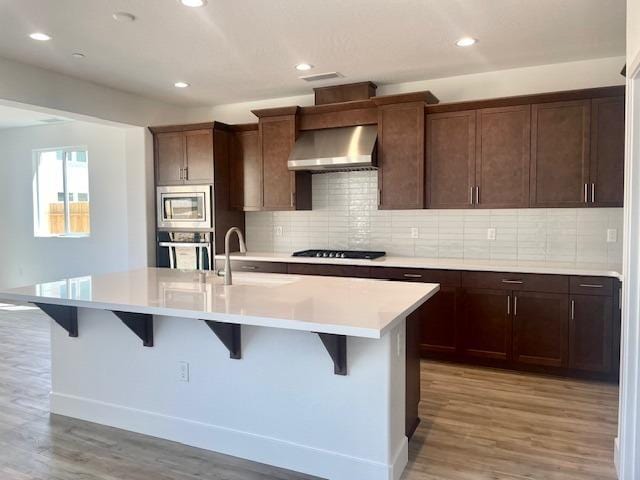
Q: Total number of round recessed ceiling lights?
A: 5